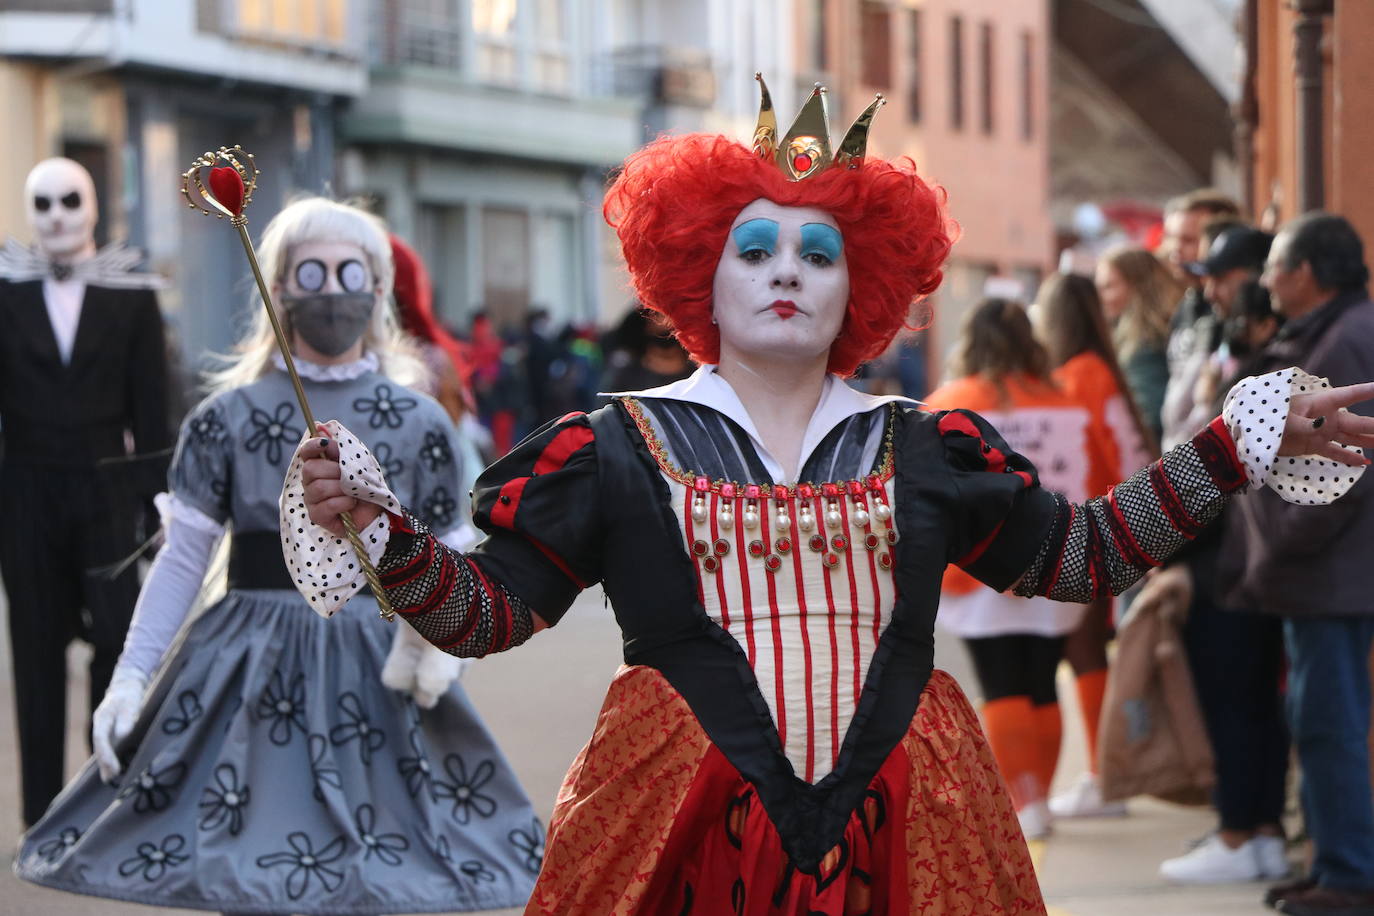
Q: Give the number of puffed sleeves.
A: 4